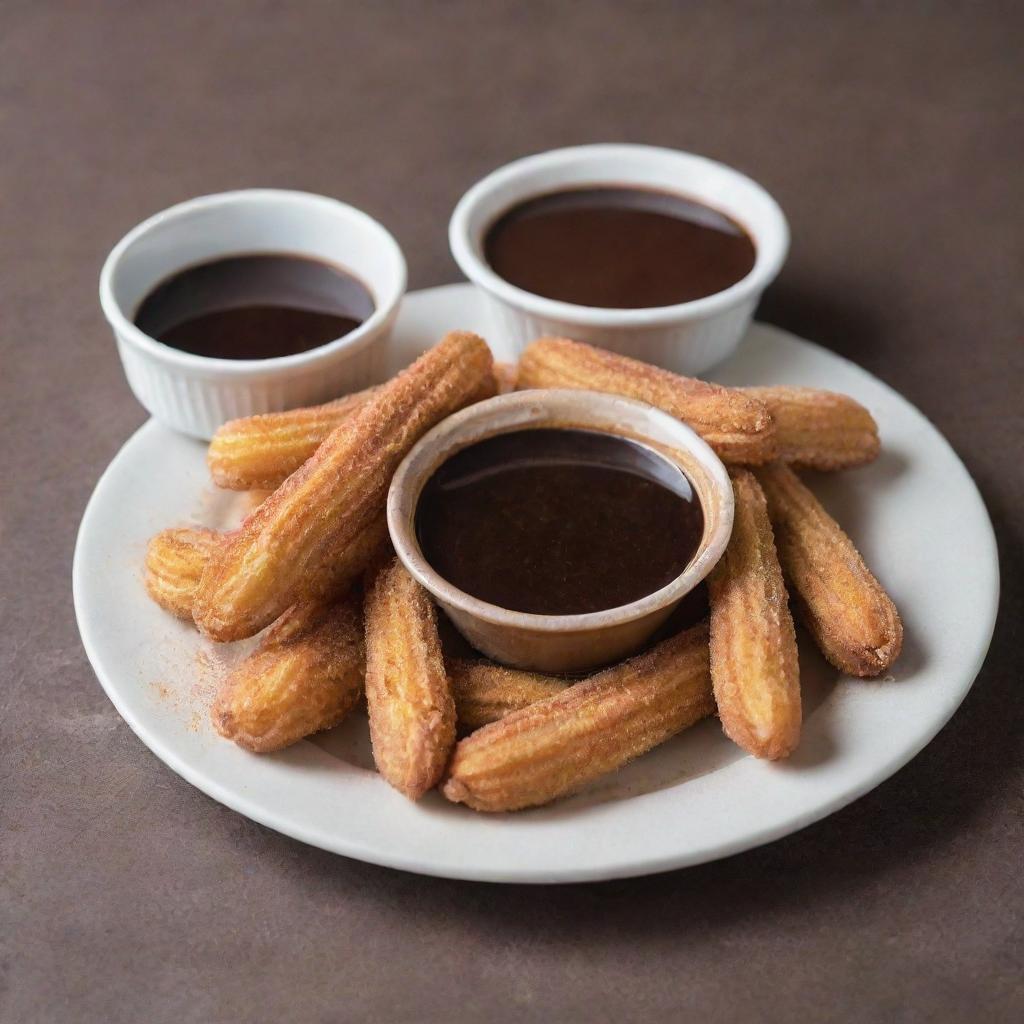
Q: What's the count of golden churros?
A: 11